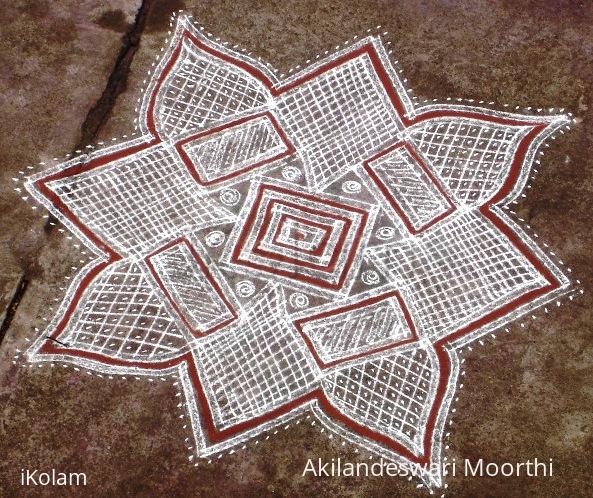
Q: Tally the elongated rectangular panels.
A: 4